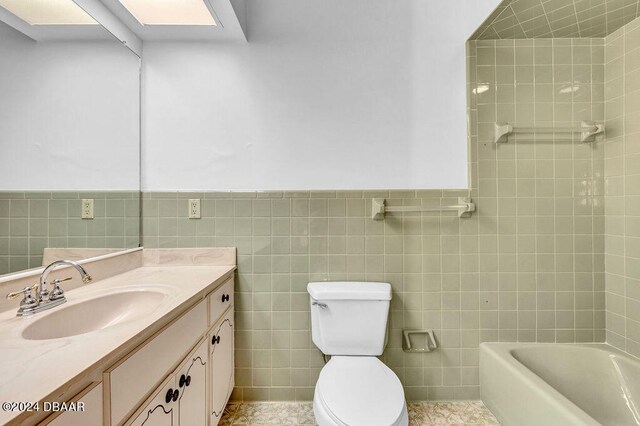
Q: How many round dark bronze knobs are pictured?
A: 4